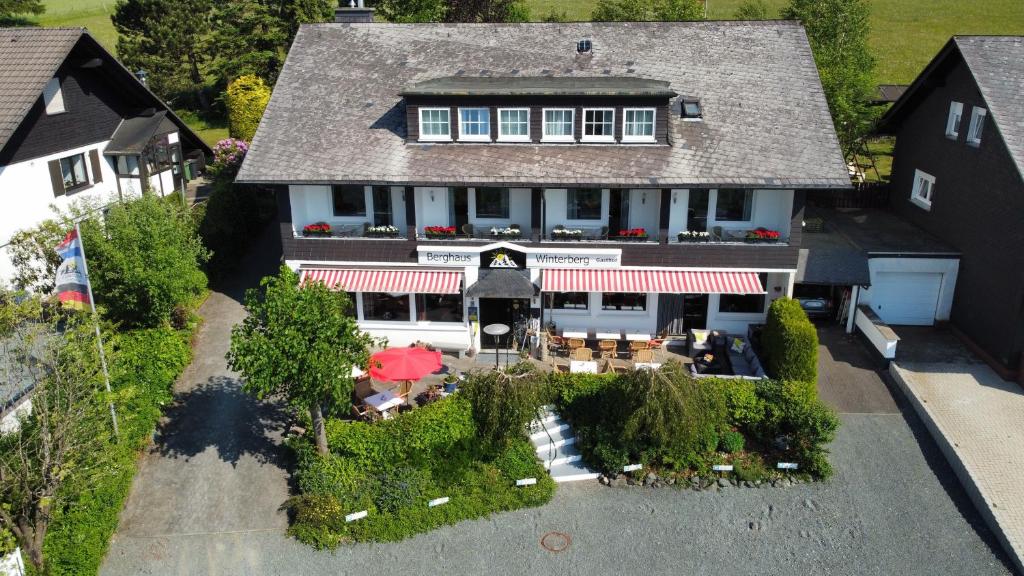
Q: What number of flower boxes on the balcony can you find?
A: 8